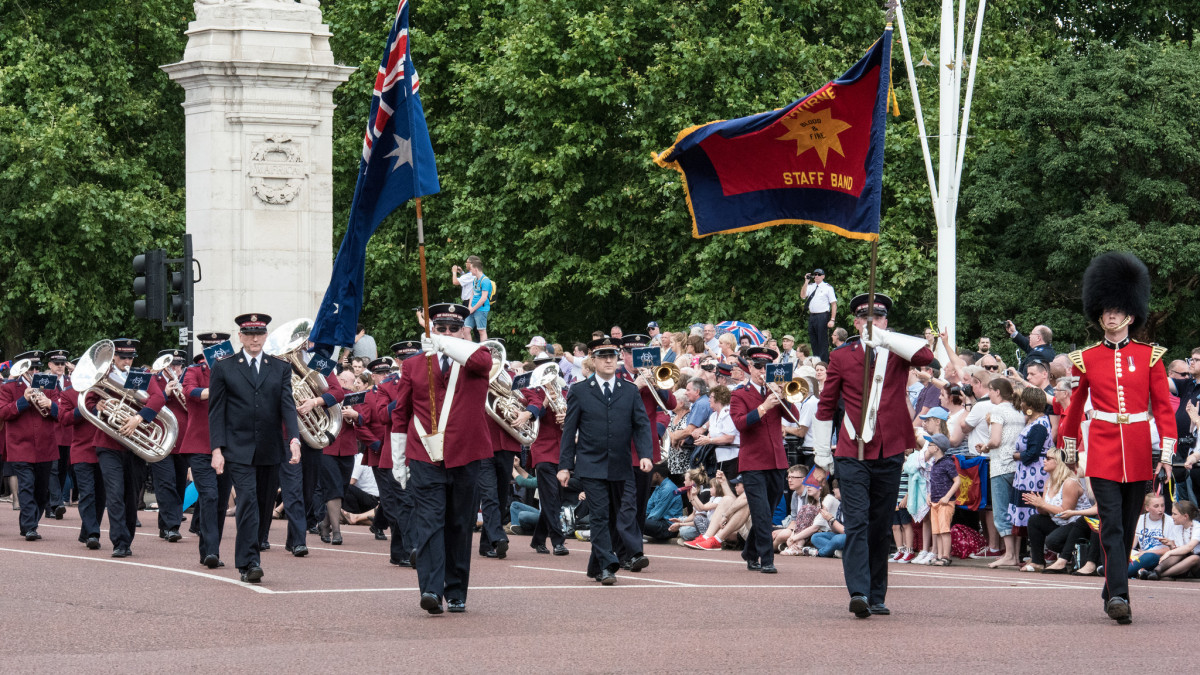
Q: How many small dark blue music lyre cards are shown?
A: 8